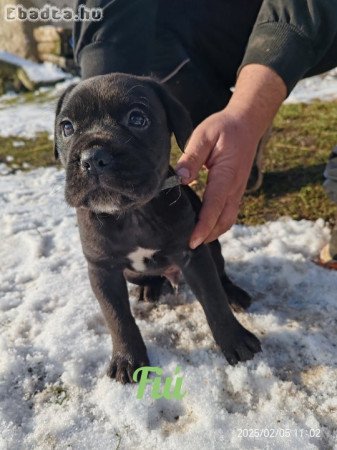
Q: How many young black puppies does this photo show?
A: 1